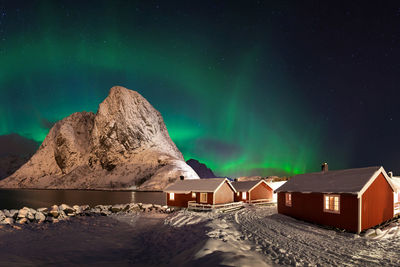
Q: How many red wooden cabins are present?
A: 3